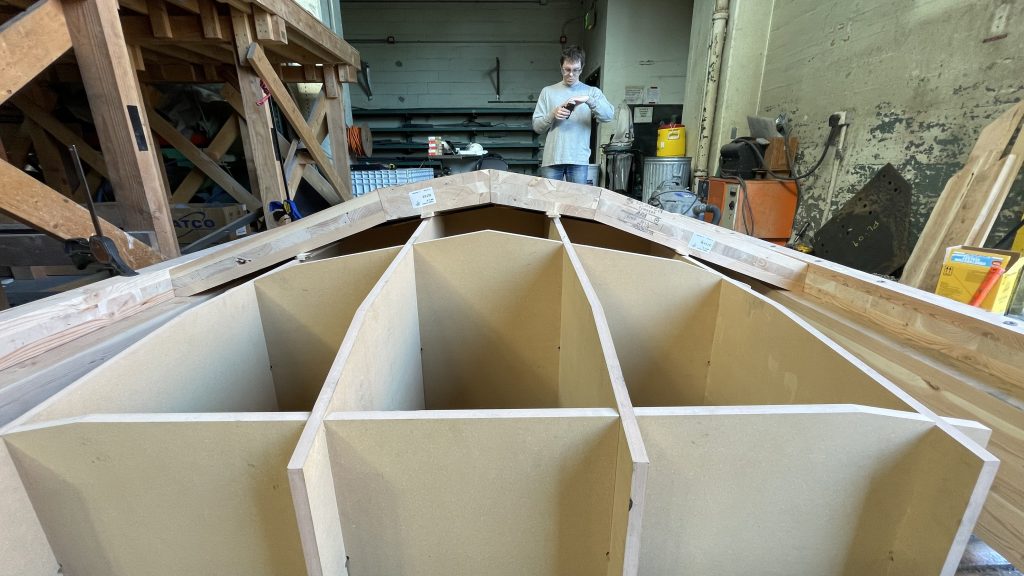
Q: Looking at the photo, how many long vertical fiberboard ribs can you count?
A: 4